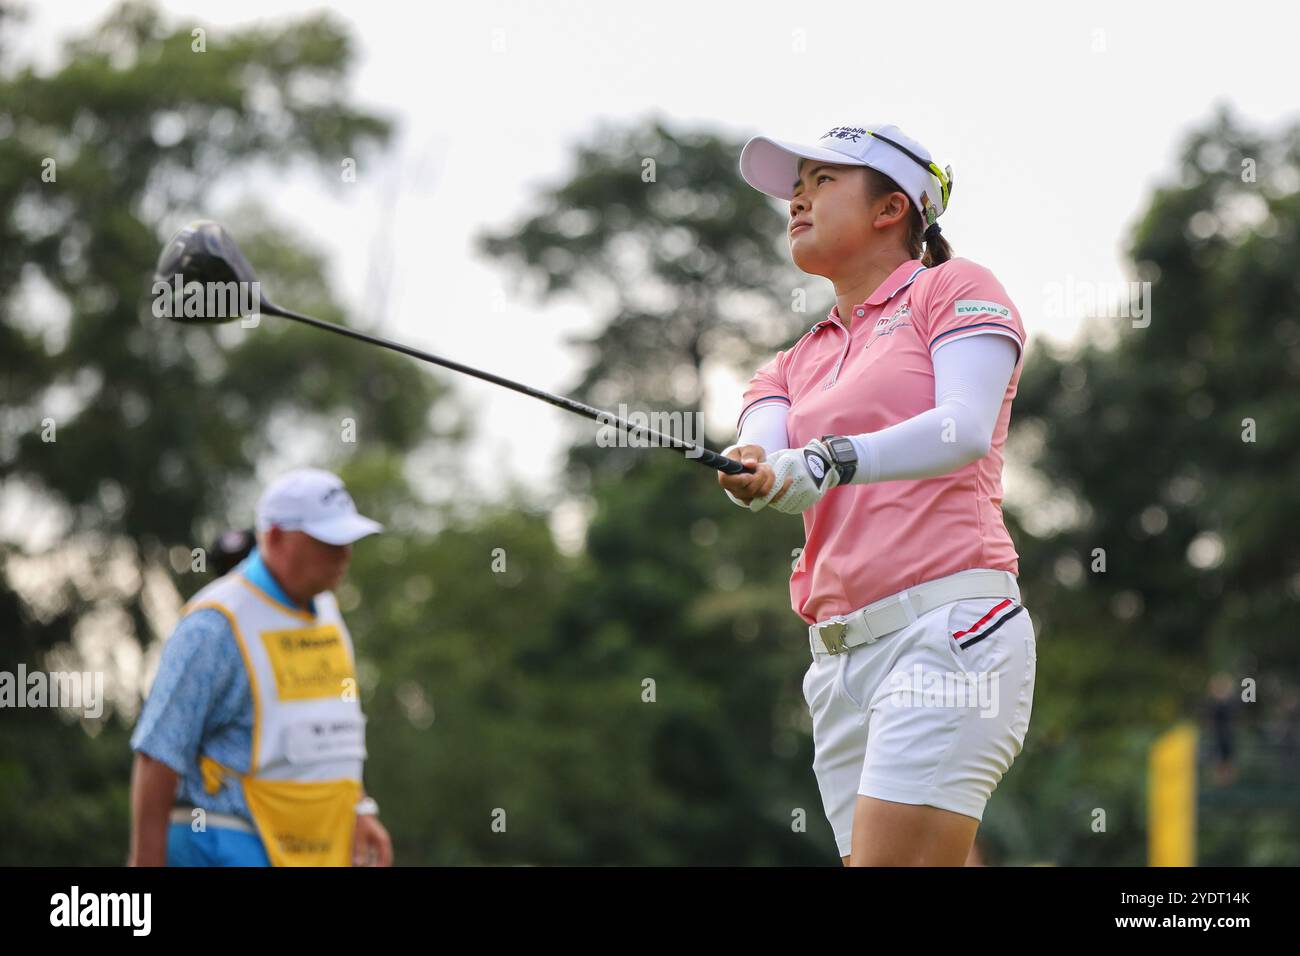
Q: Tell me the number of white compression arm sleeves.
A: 2